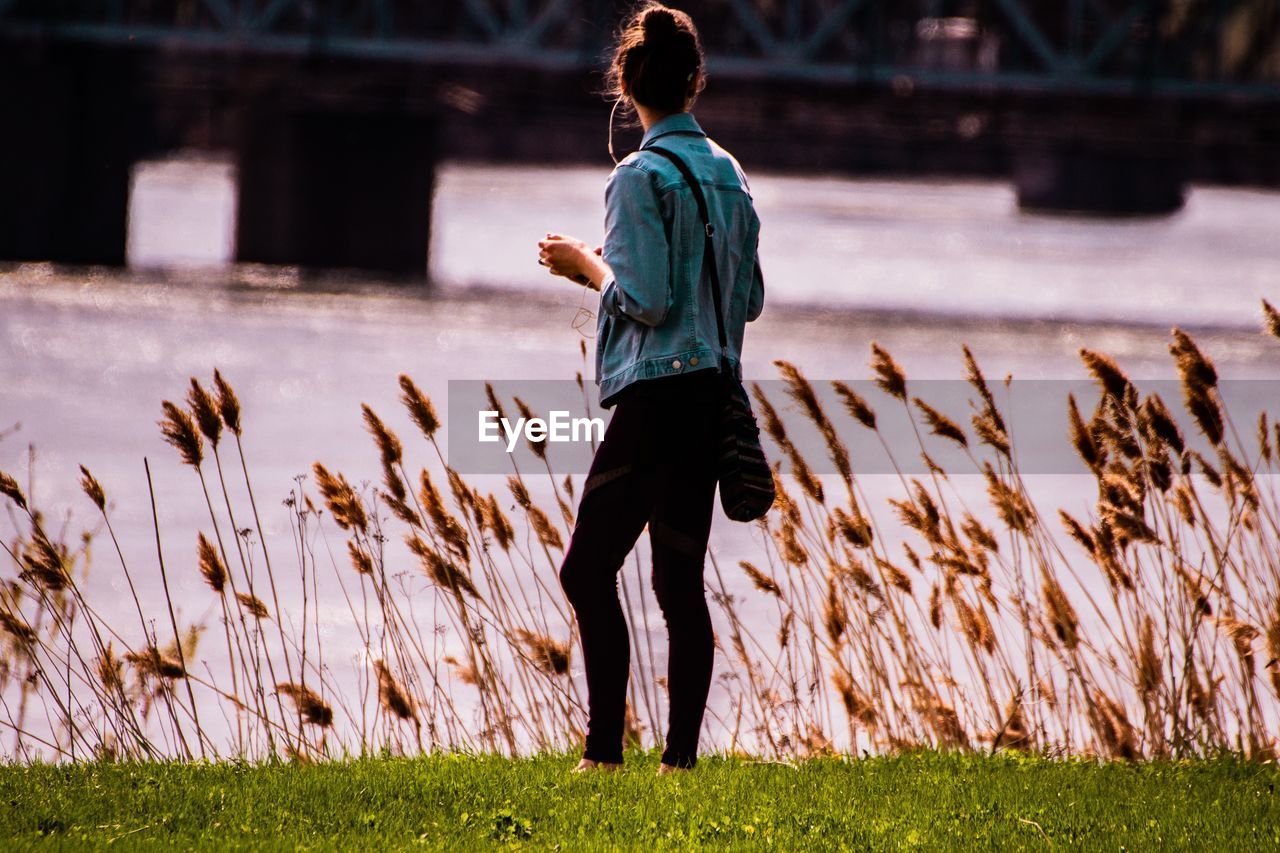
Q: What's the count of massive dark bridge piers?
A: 3